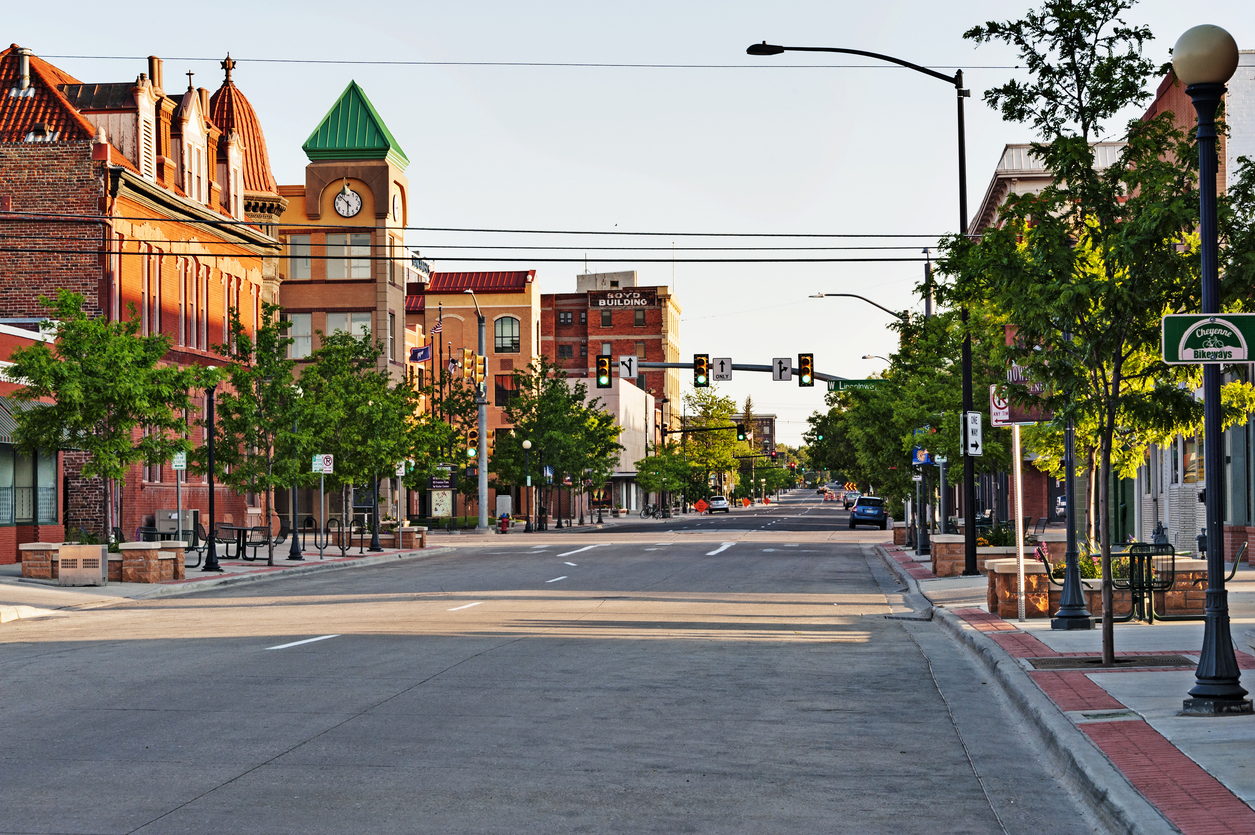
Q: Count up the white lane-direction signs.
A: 3